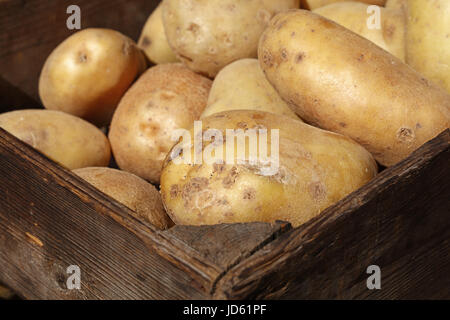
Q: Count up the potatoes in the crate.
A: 12